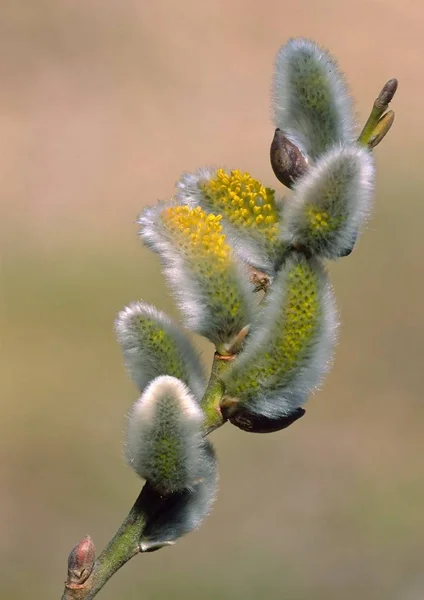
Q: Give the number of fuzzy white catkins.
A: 8